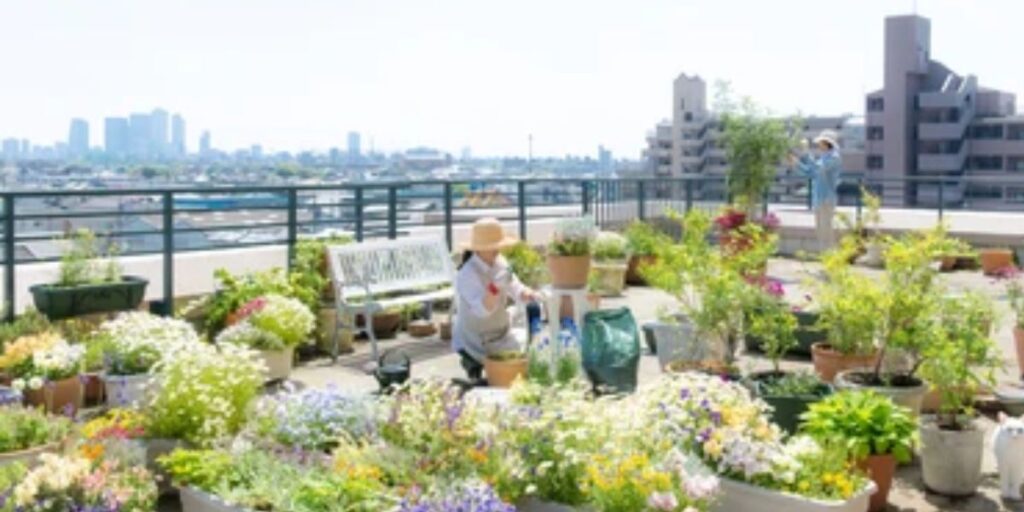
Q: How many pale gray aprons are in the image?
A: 1